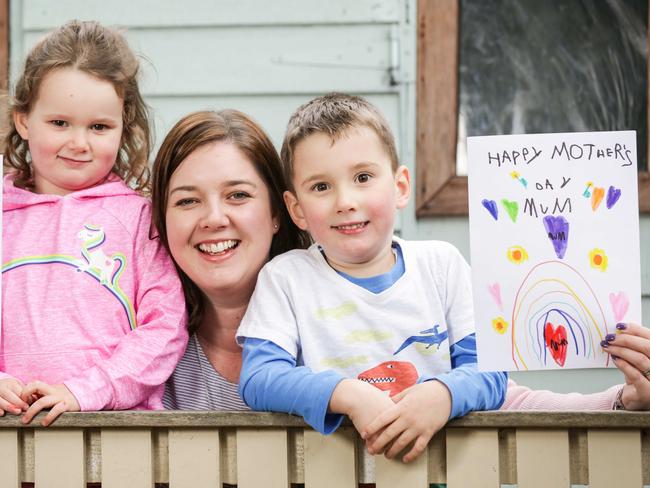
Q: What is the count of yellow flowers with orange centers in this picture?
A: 3